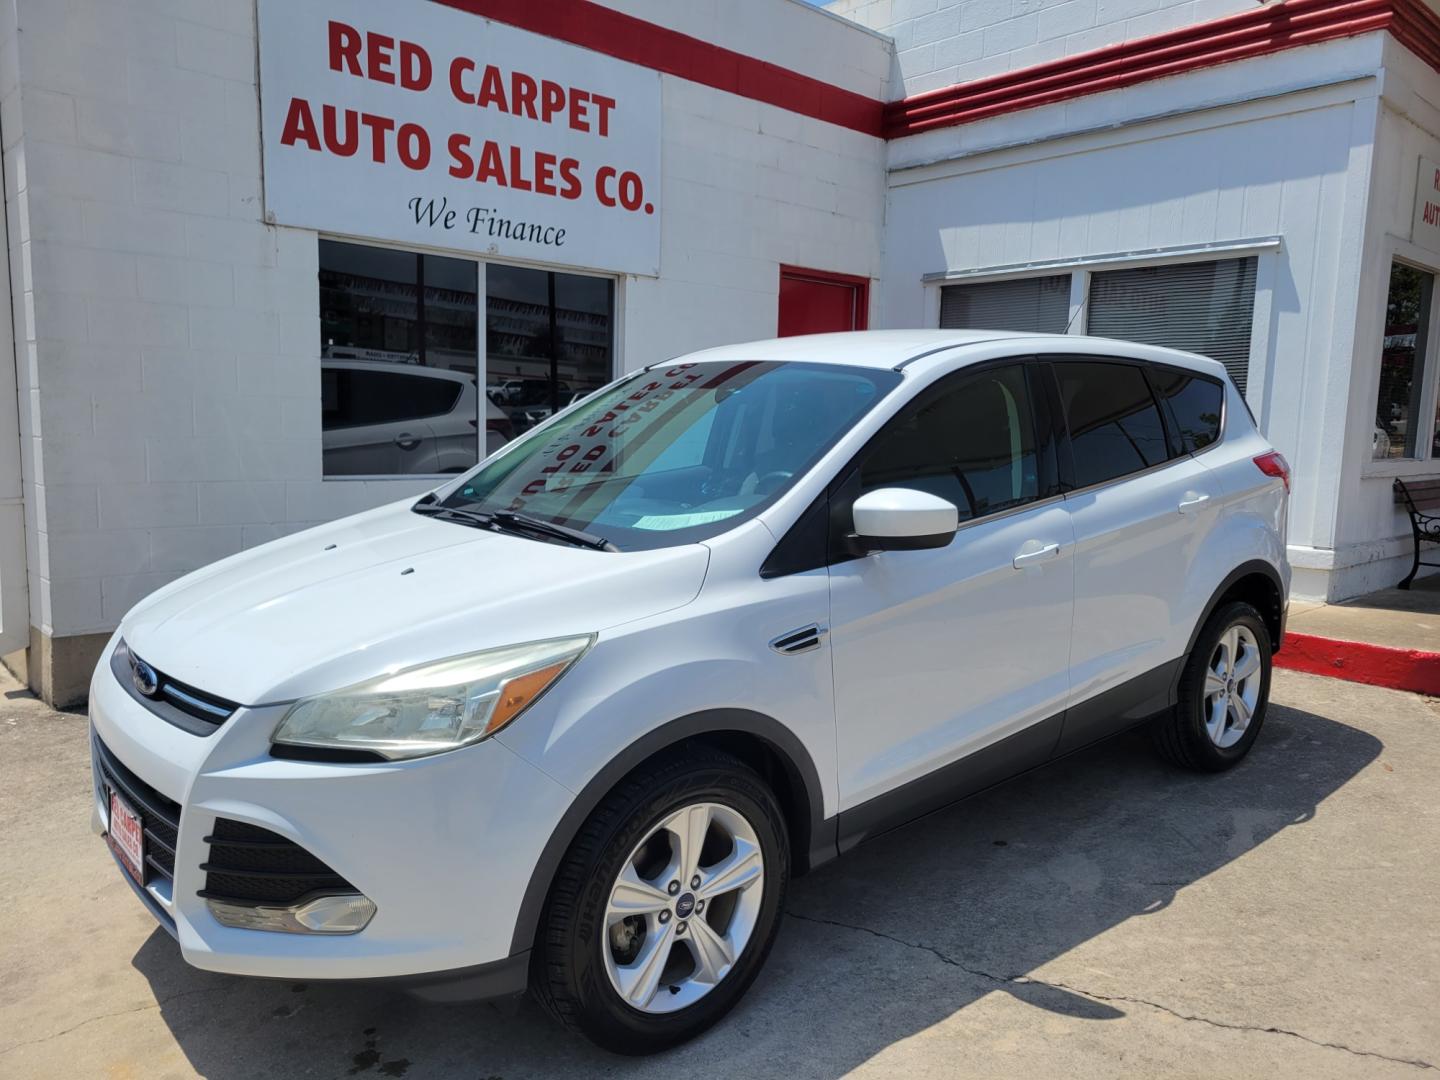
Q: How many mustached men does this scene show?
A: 0